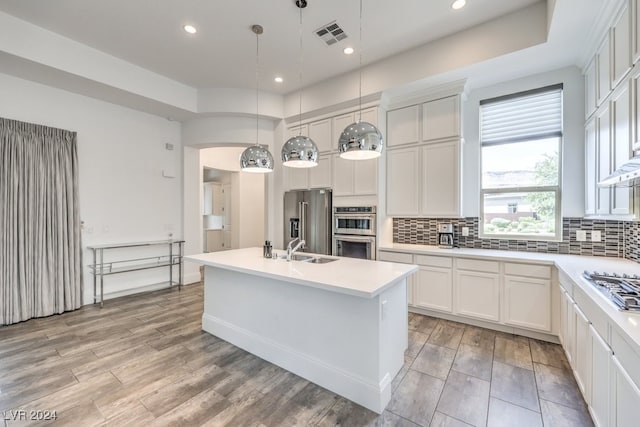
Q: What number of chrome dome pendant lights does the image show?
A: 3